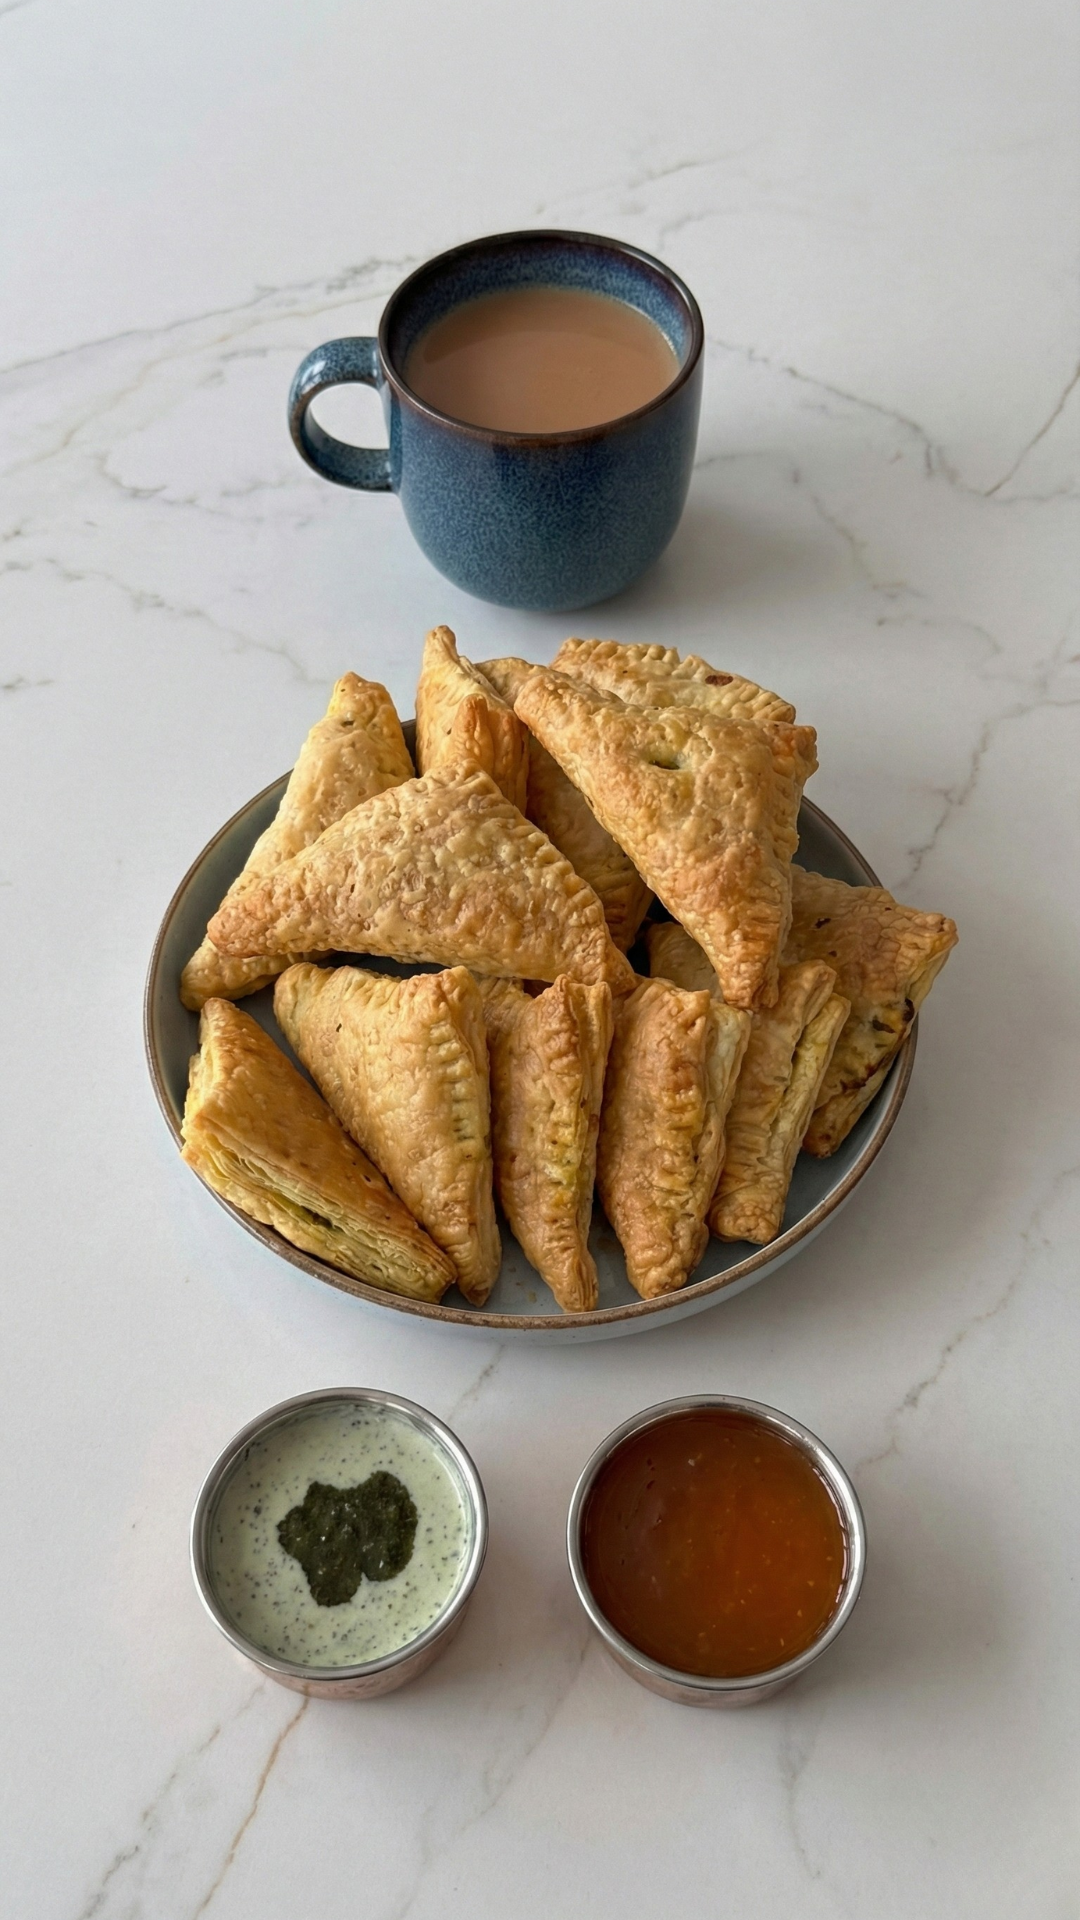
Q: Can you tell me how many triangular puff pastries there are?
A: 12